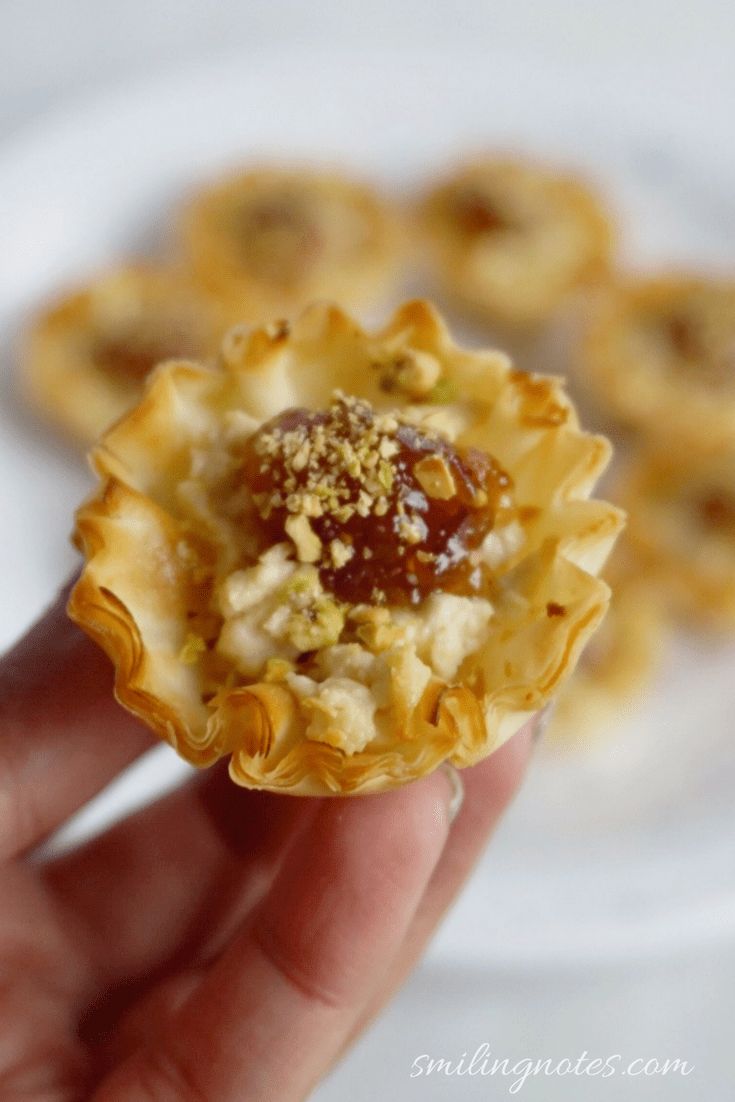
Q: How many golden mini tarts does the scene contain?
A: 7